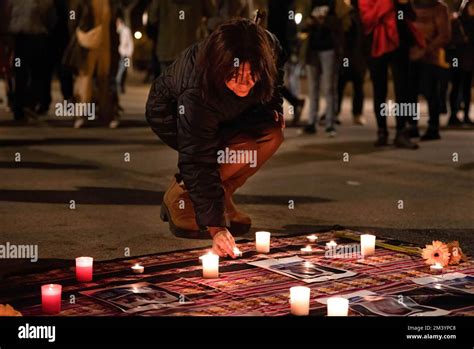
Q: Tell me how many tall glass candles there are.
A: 7